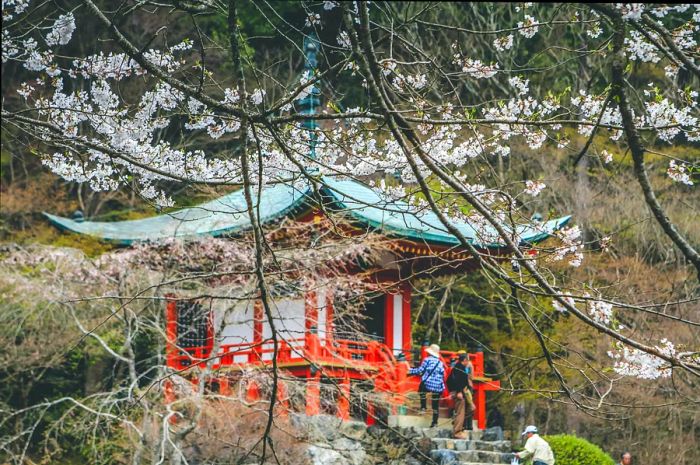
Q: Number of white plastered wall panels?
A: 4